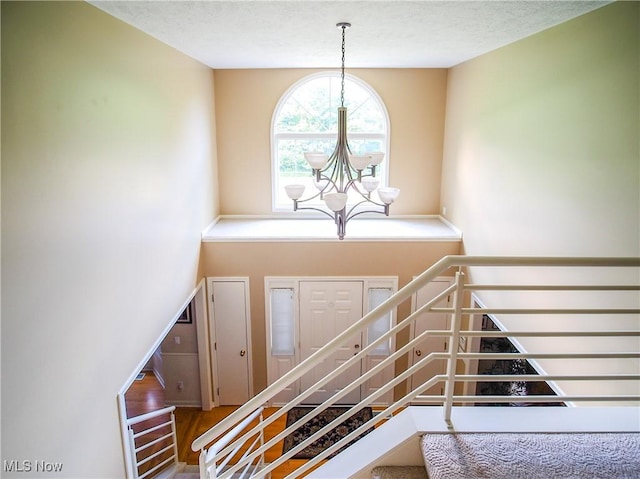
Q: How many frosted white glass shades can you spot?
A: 8